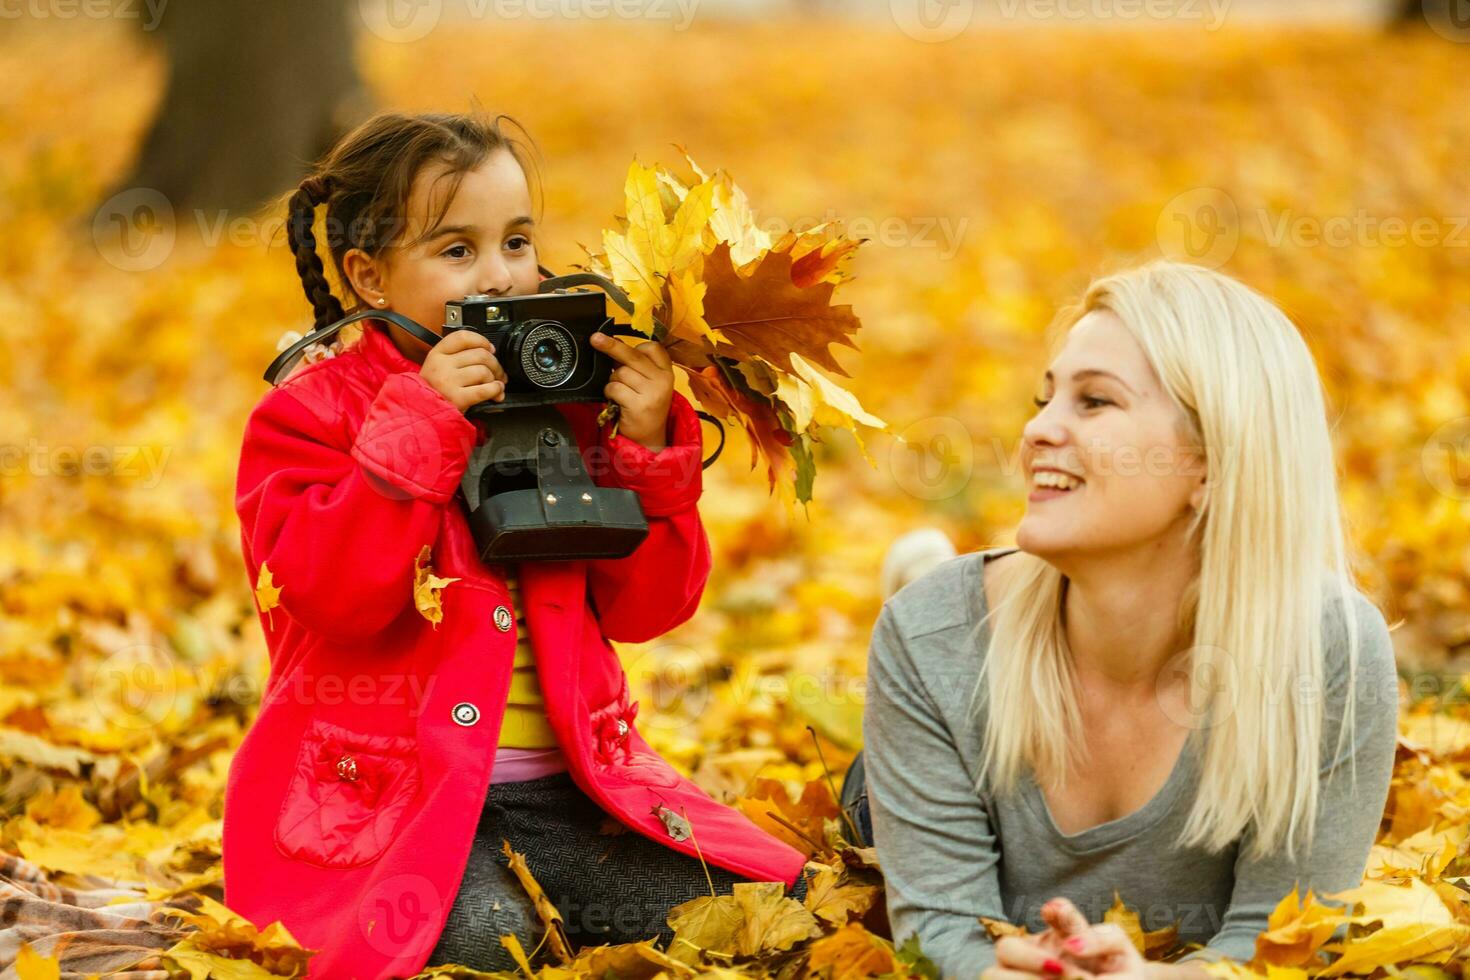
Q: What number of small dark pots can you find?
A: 0